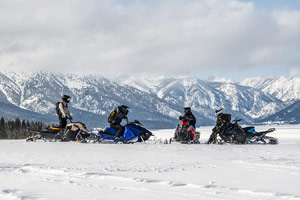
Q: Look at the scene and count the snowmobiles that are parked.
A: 4